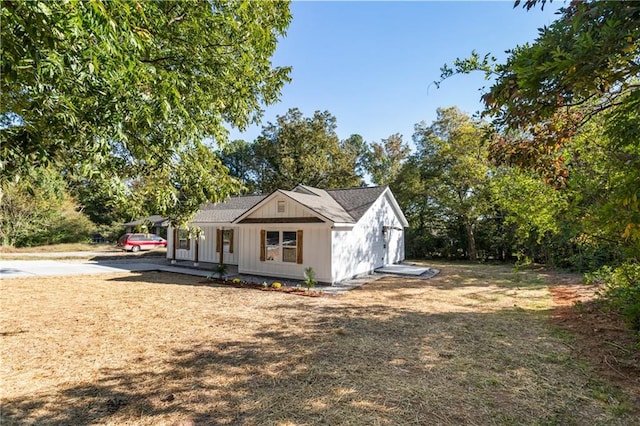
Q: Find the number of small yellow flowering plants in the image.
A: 2